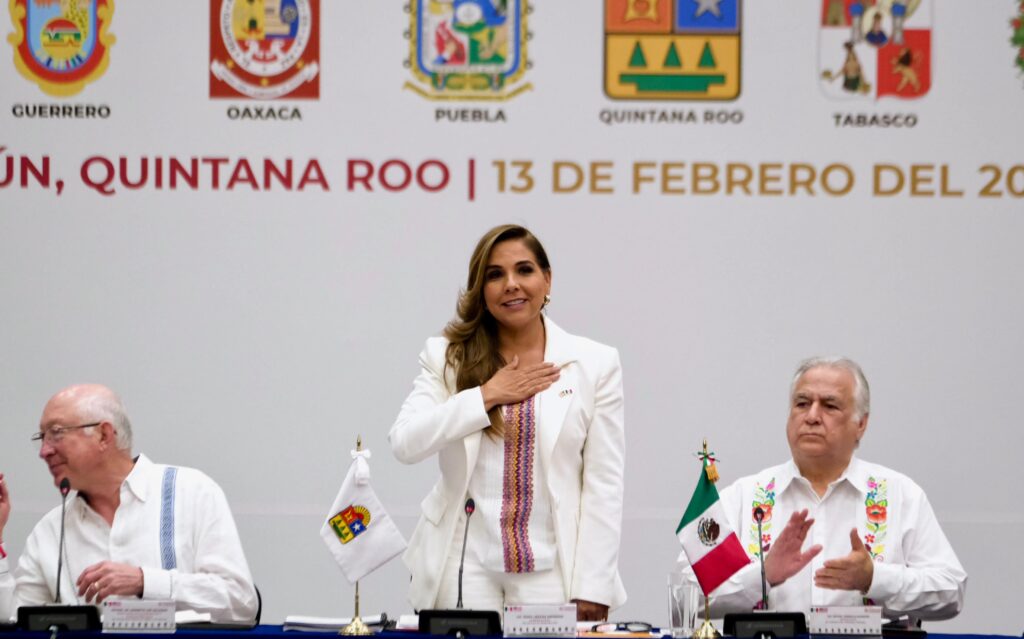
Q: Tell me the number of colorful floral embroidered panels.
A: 2